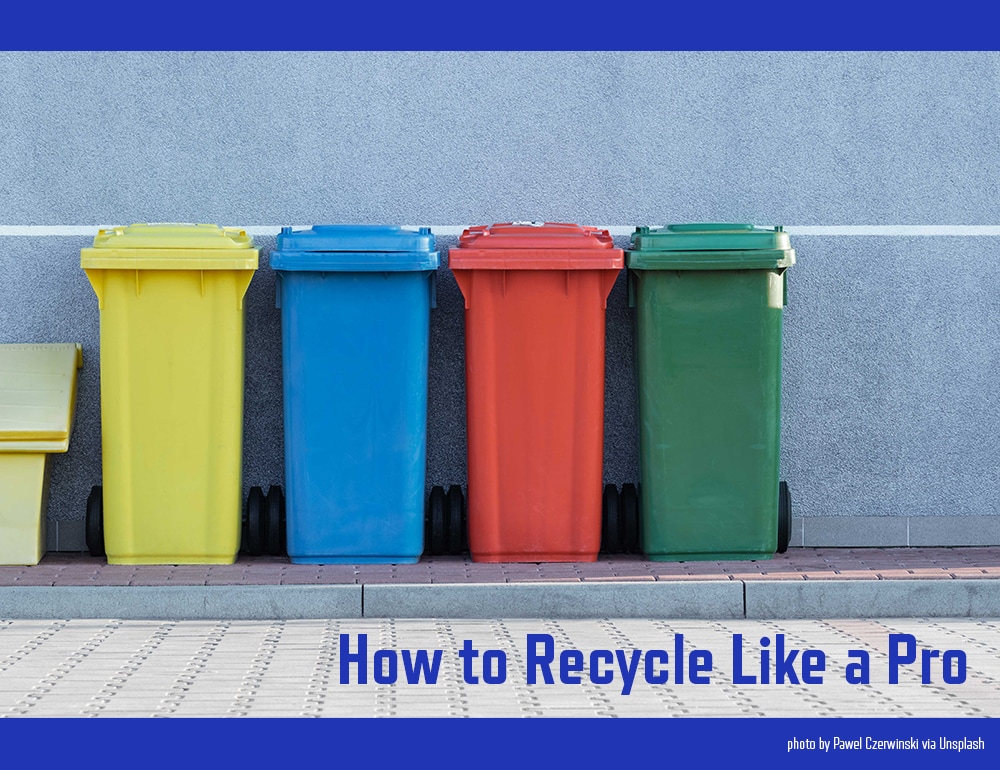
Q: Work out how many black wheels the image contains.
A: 8